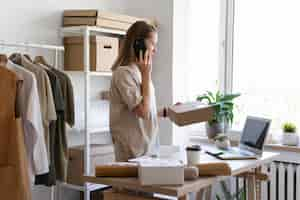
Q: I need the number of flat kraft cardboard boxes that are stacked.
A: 2